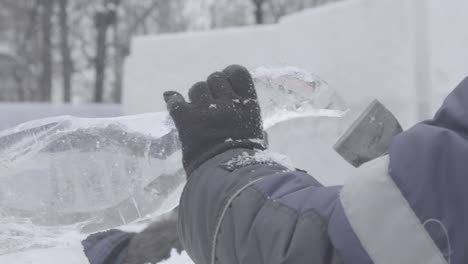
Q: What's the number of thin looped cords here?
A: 1